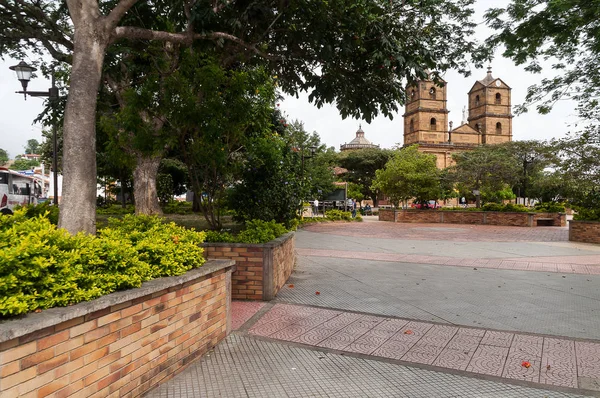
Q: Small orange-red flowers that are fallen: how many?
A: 4